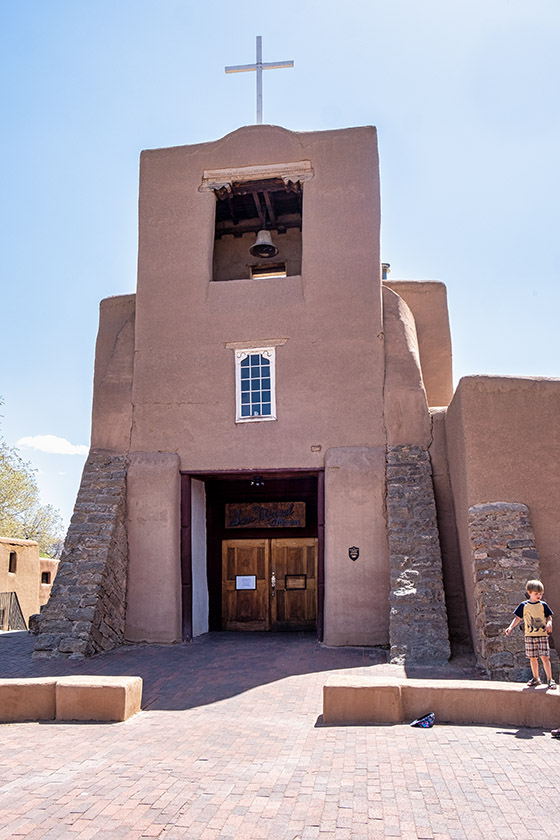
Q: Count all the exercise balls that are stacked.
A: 0